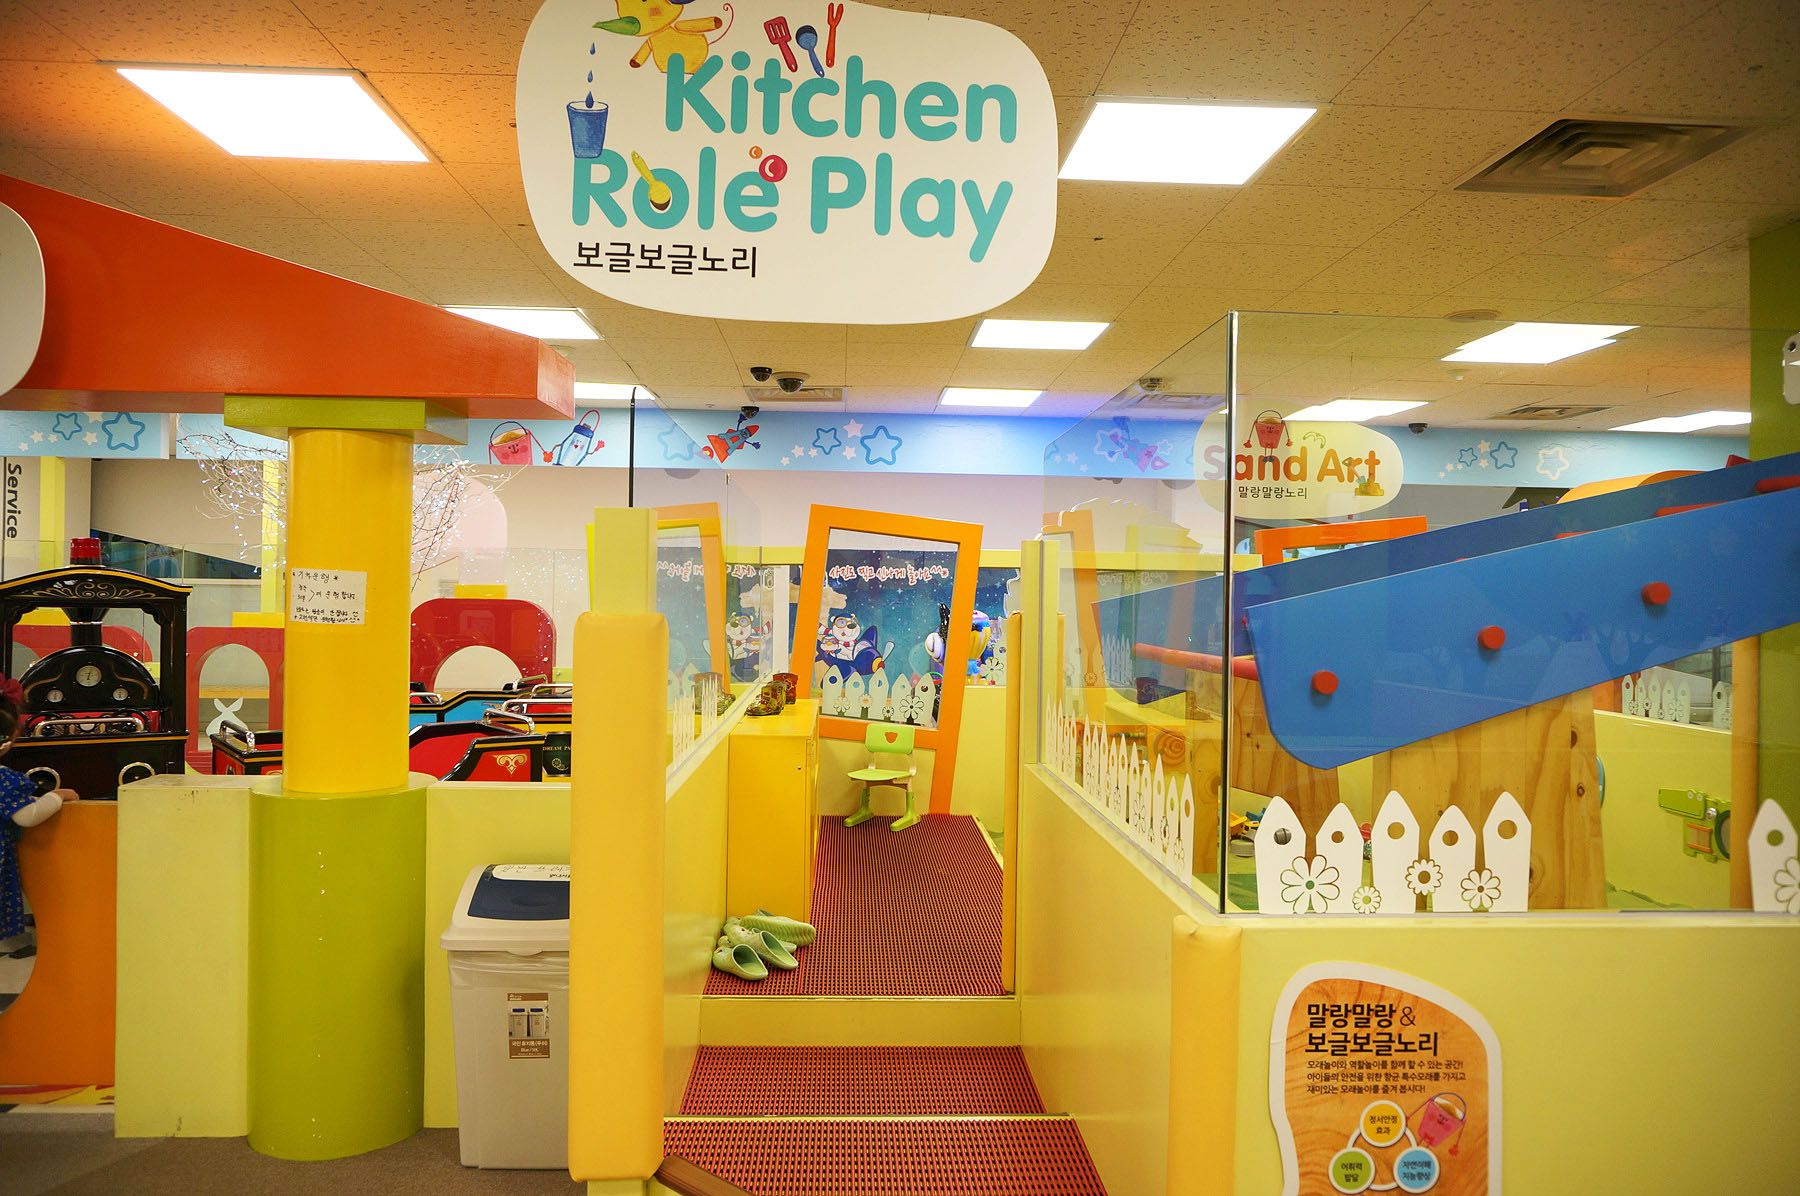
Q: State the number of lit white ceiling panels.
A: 9